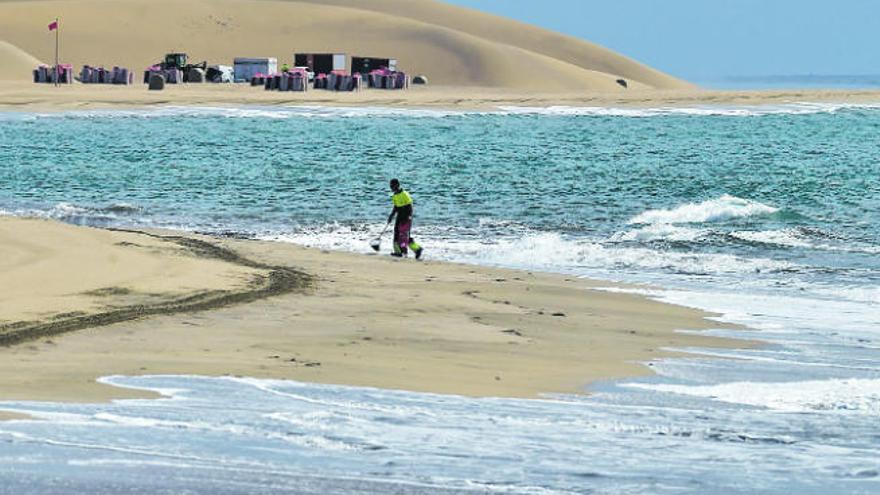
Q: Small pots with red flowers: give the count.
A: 0